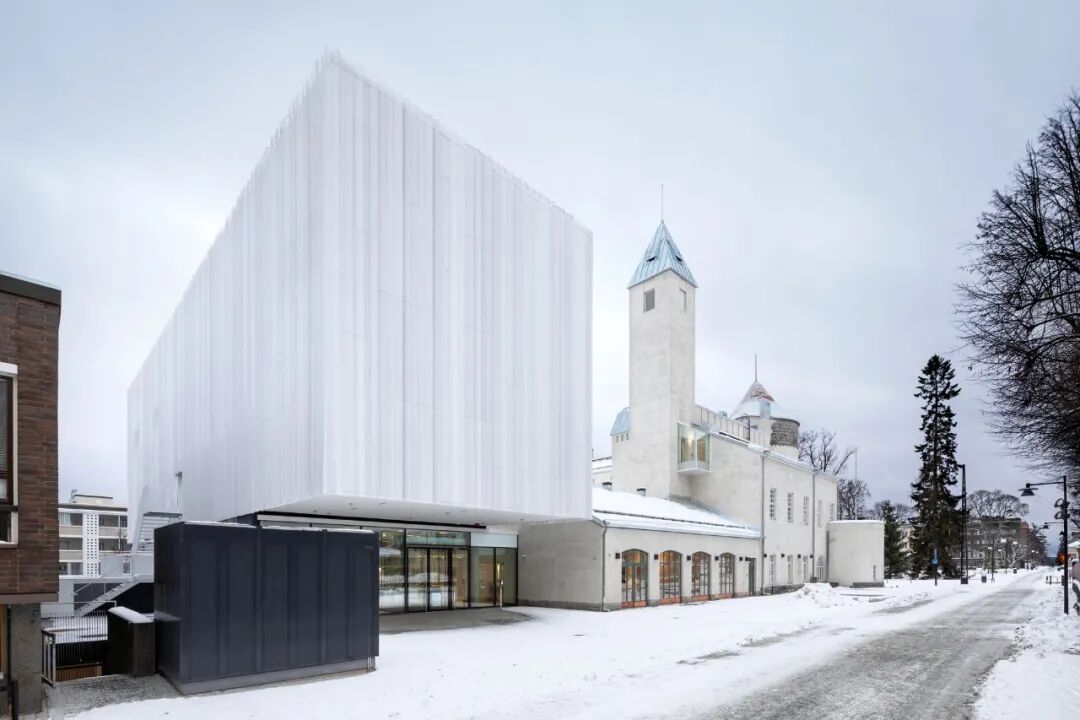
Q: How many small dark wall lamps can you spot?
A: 10